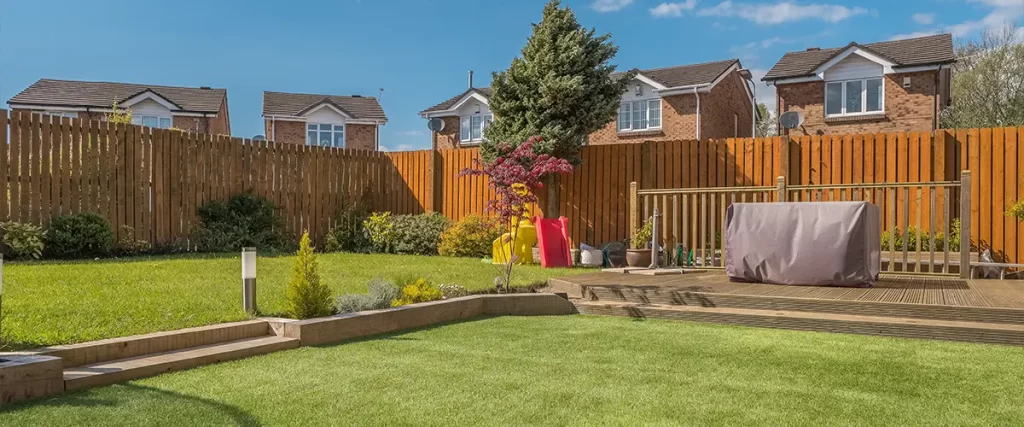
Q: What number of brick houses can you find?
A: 5